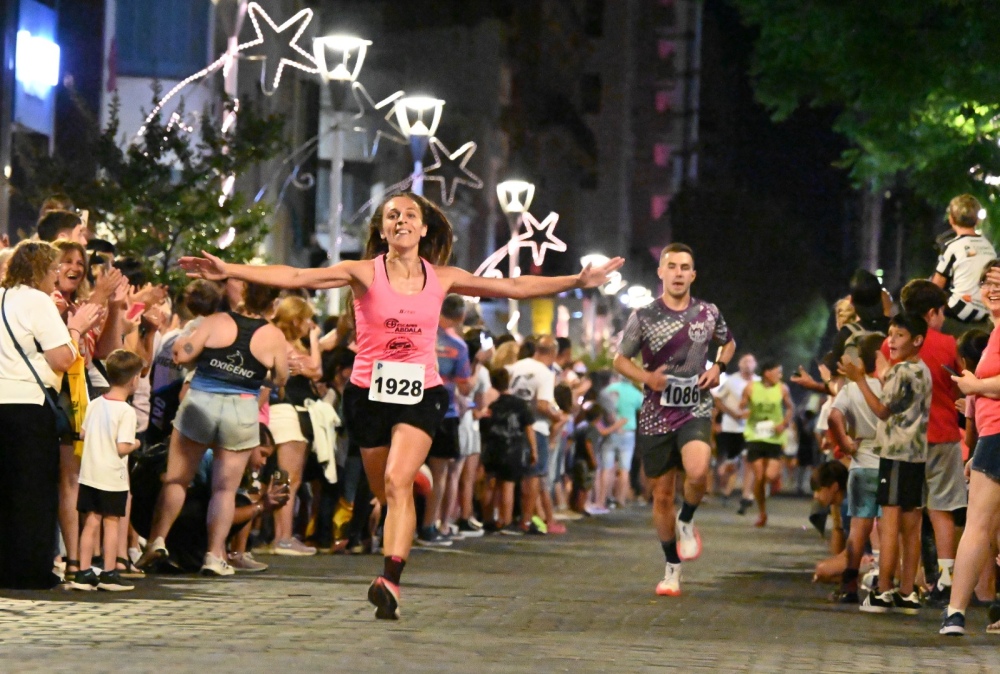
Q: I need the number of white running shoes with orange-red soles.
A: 2